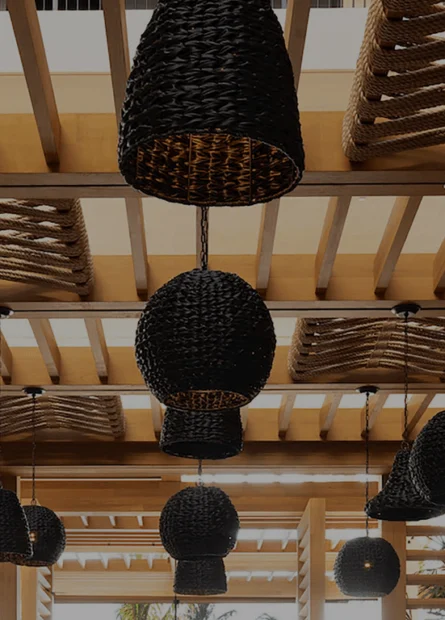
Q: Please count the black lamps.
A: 10